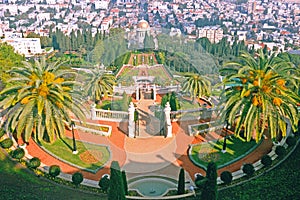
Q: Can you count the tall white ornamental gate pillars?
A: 2